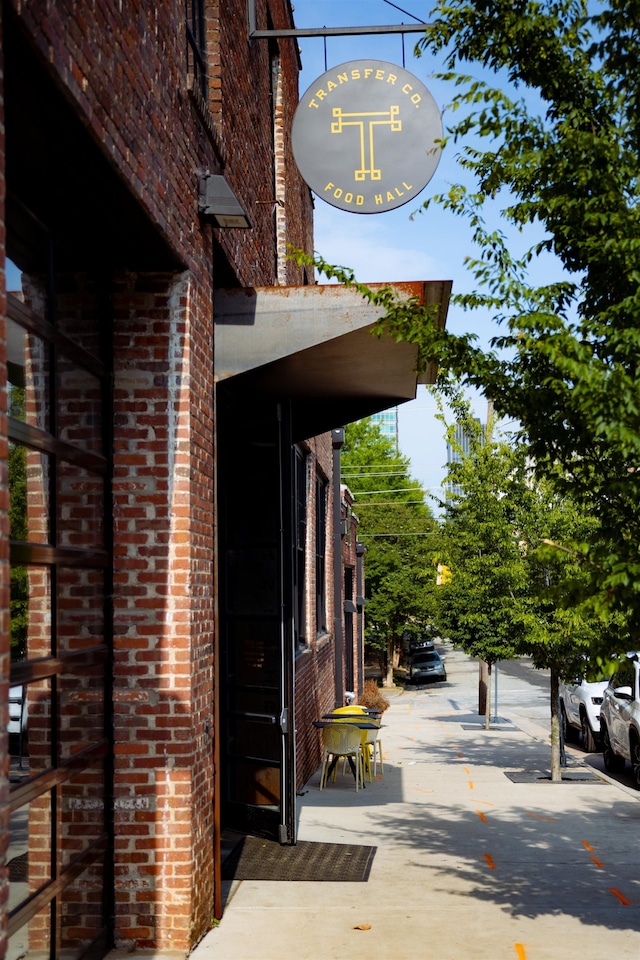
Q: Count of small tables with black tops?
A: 3